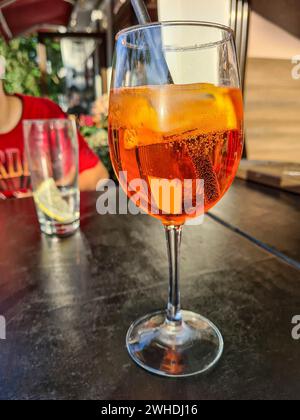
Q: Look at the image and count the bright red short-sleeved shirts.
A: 1